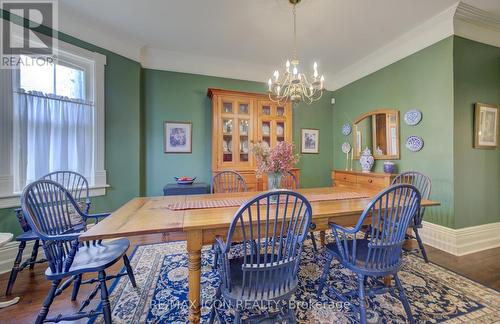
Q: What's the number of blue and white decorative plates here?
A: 4